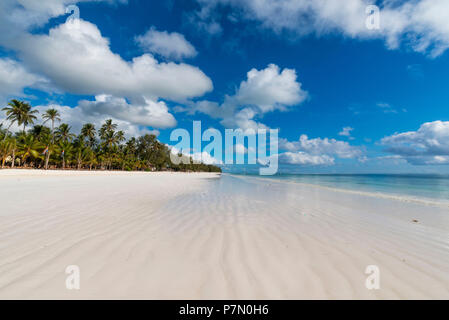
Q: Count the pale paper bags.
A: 0